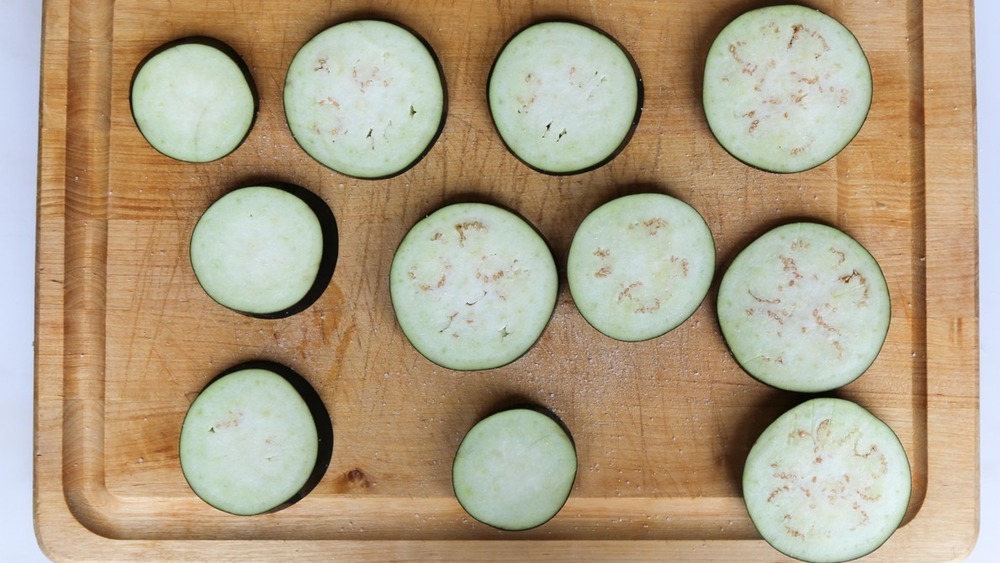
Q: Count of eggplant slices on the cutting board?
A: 11